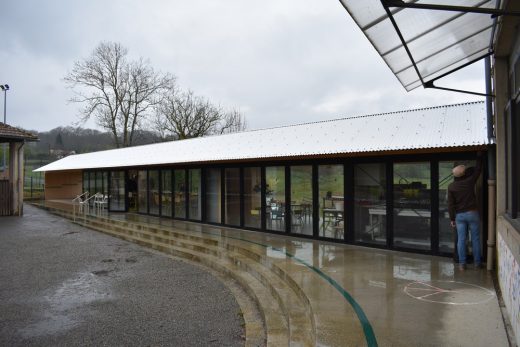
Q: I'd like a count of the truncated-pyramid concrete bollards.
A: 0